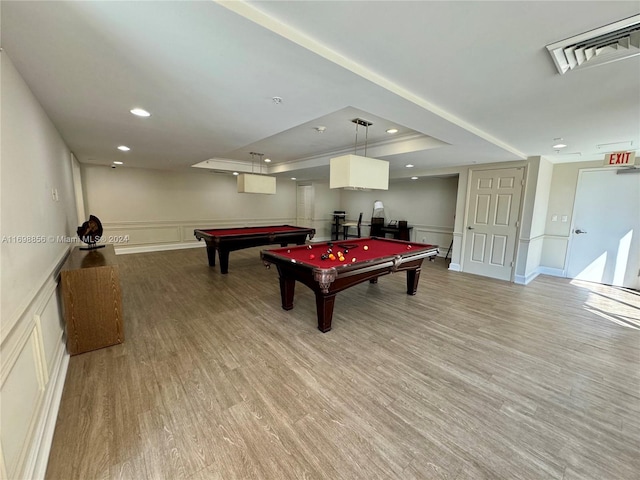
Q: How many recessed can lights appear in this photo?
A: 10